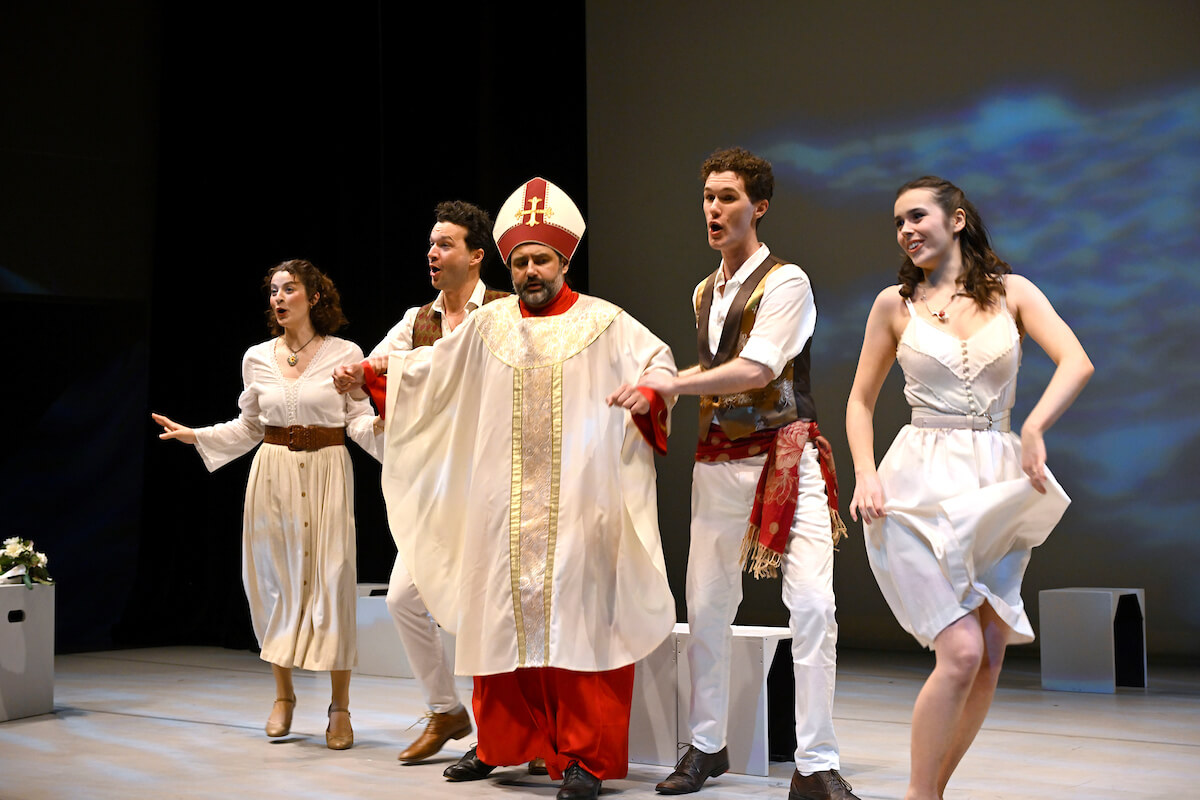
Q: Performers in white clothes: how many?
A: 5